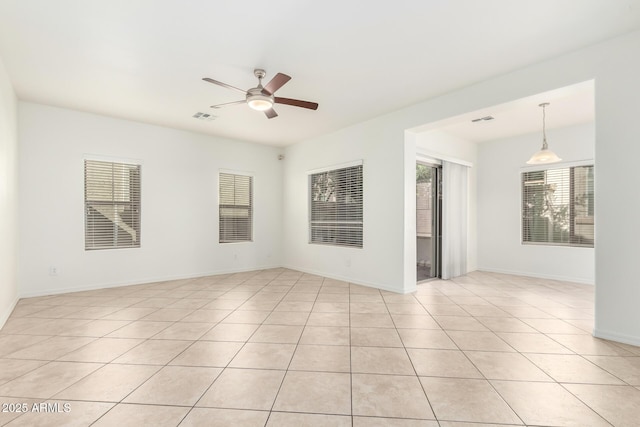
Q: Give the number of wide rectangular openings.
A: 1